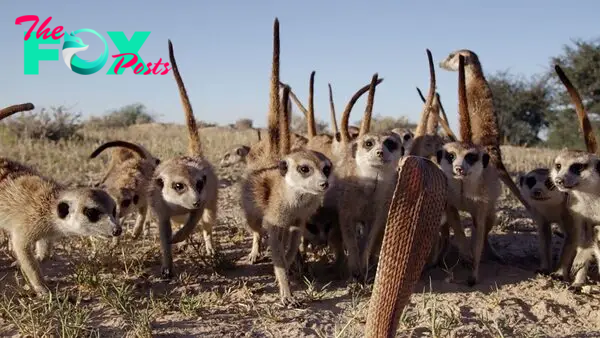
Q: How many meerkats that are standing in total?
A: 1